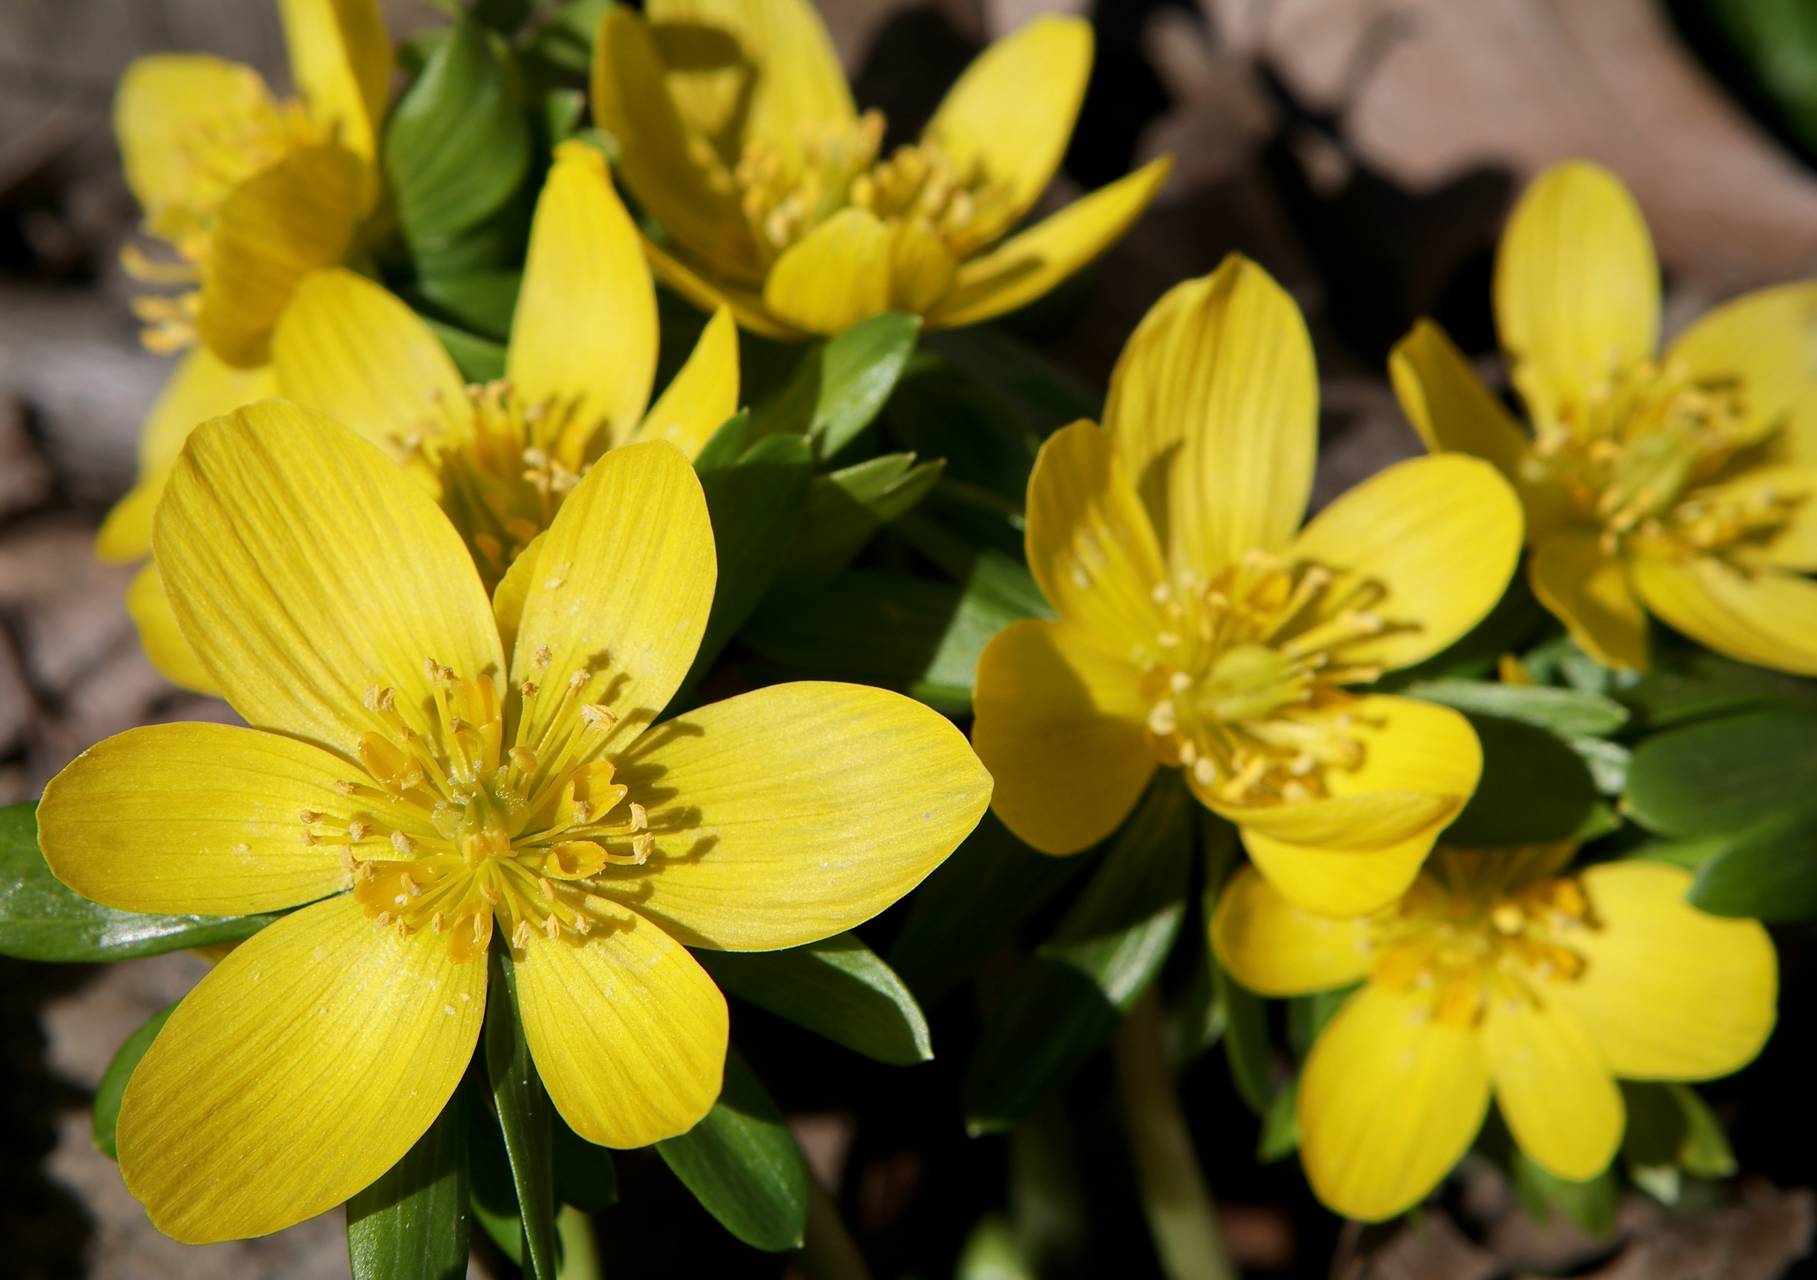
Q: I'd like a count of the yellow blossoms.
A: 7